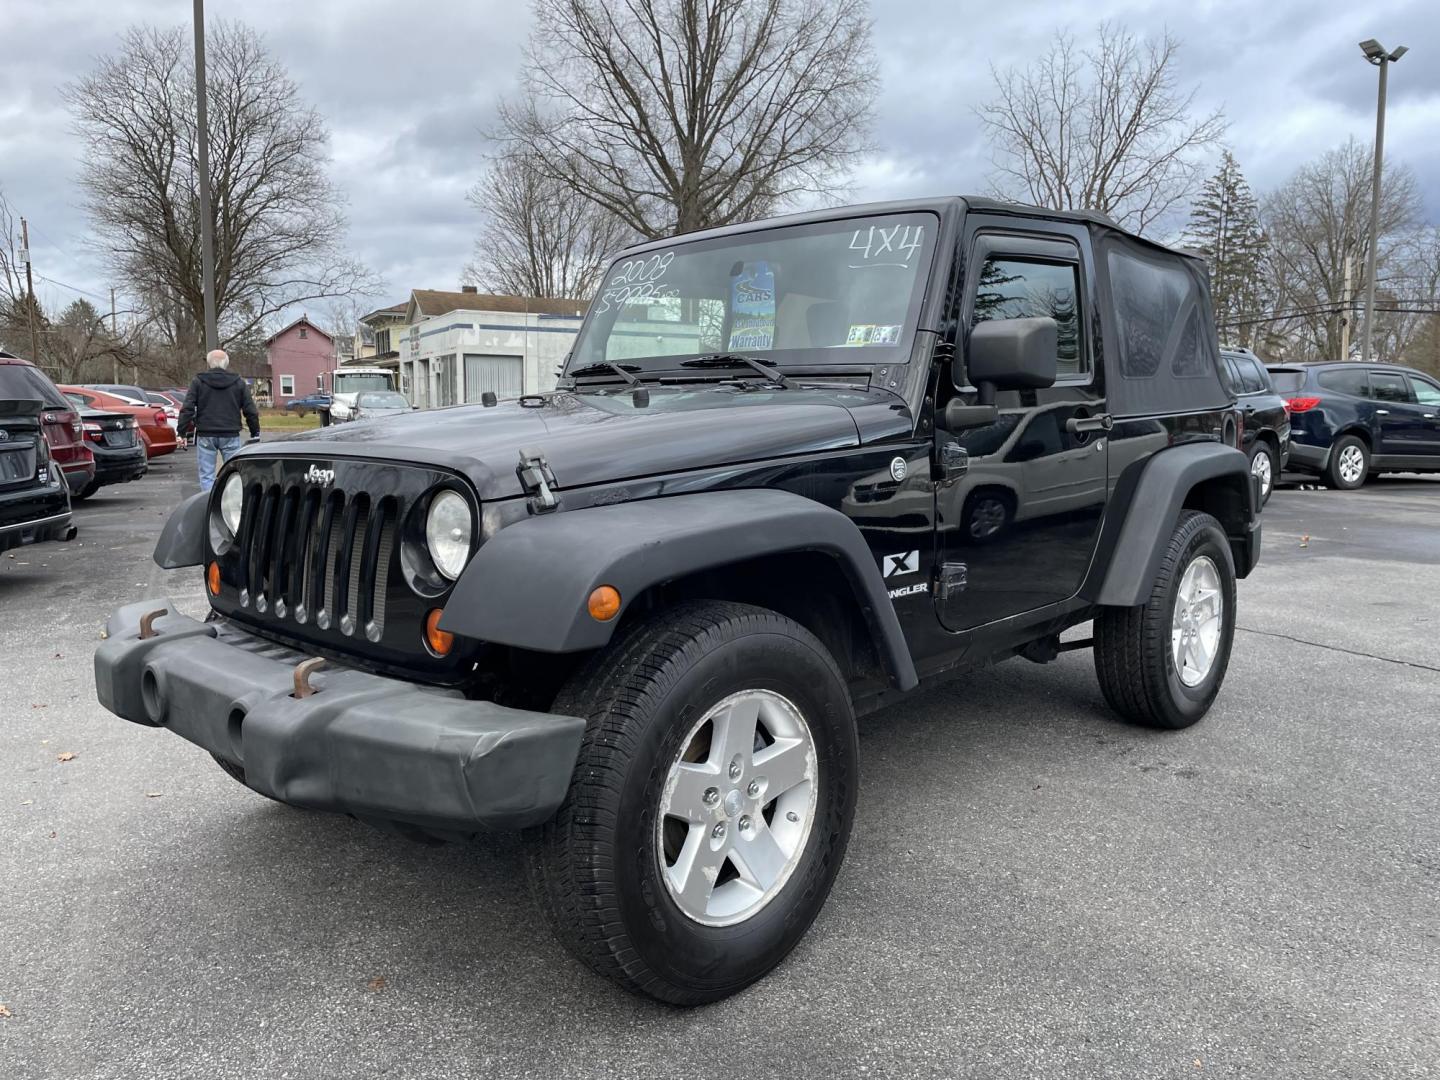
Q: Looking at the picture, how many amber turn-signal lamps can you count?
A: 3